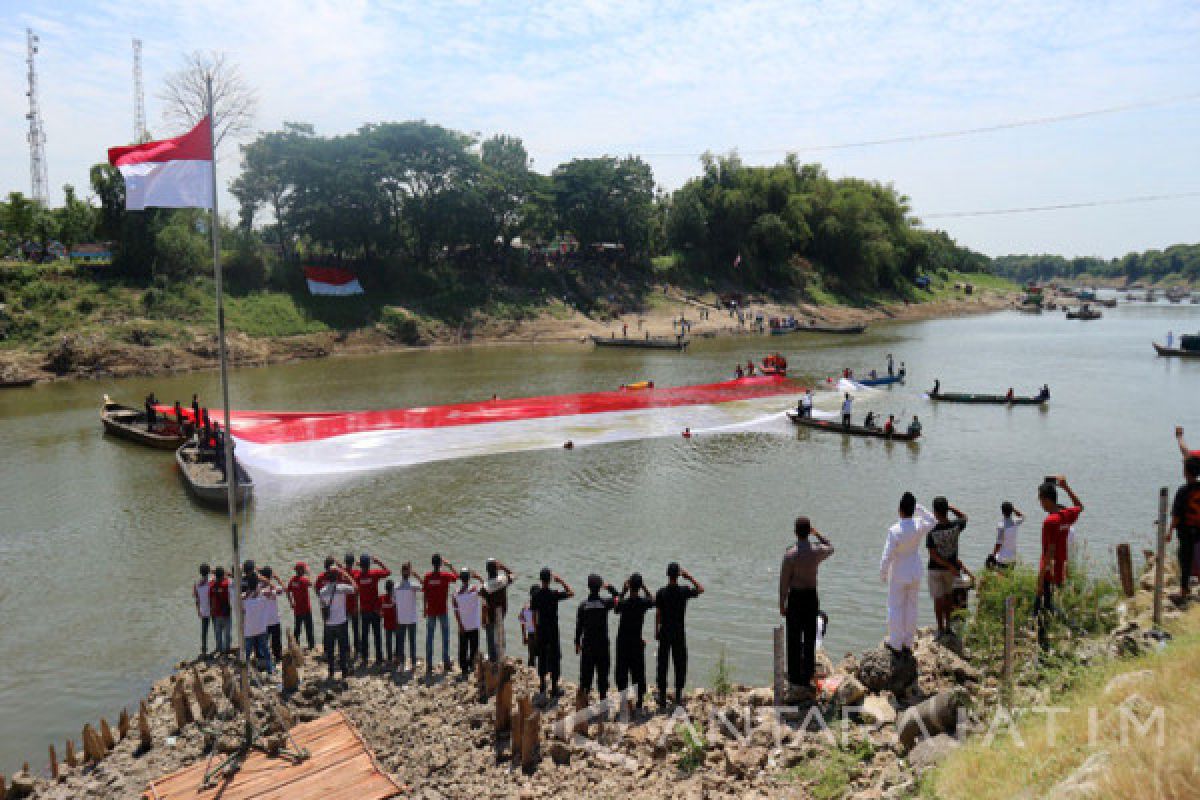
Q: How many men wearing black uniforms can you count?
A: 4